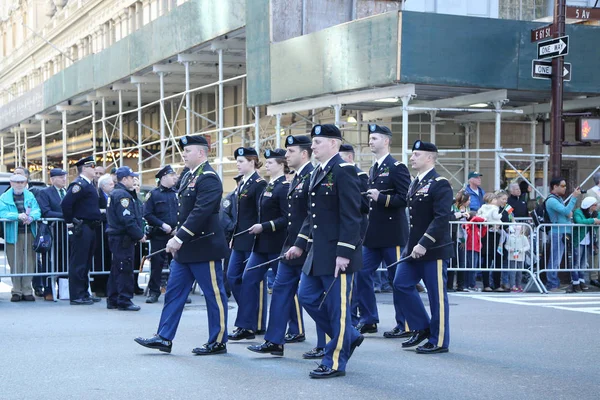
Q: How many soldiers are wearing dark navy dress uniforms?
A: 8